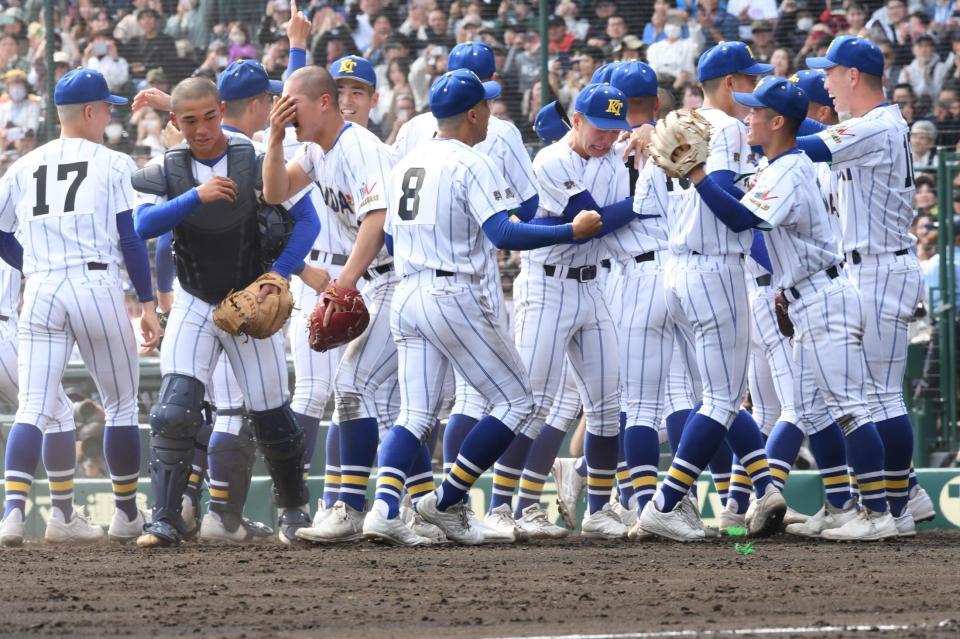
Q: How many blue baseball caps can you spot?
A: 13